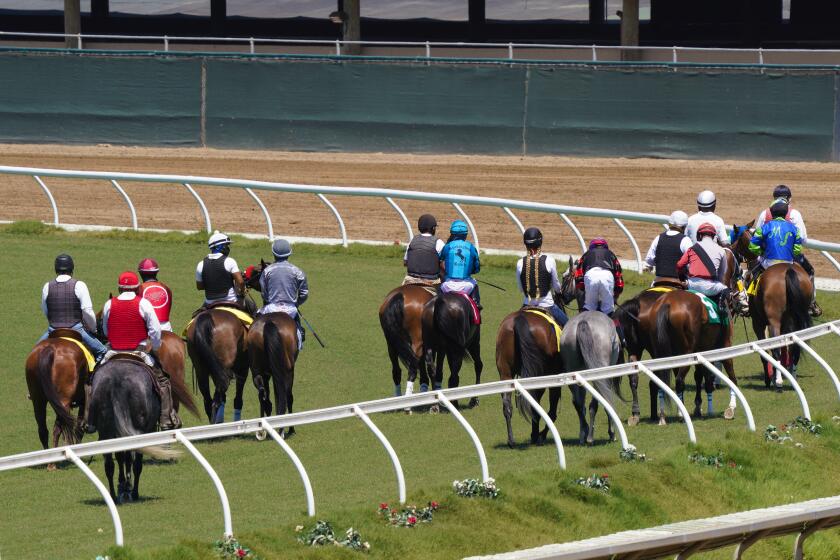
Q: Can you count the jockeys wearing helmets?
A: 14